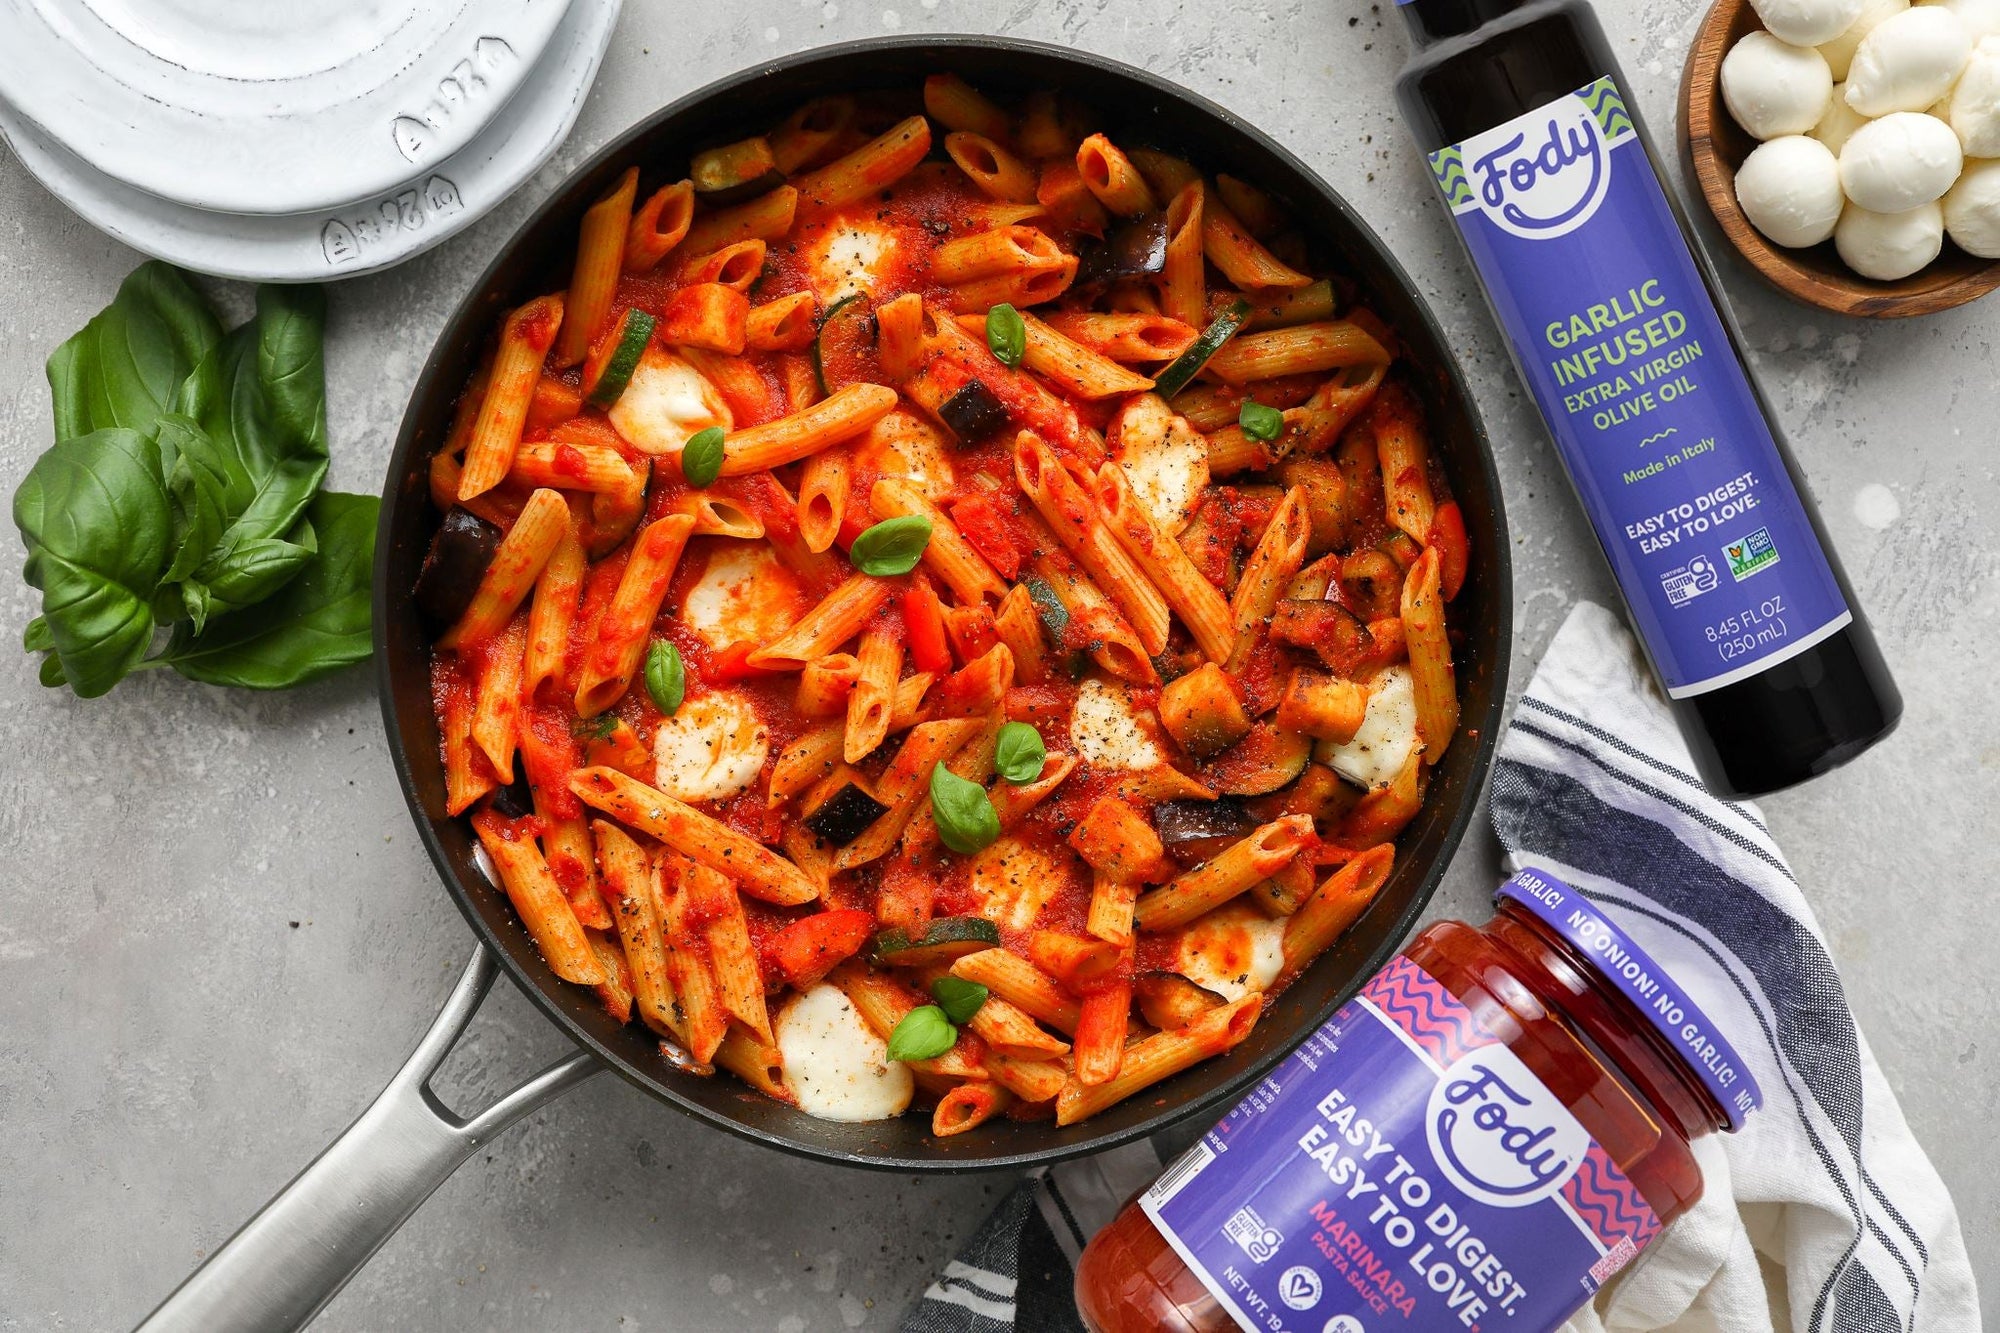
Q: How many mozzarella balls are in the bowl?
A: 11